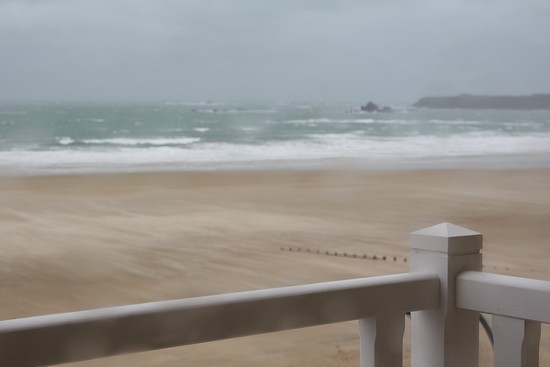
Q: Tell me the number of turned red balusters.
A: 0